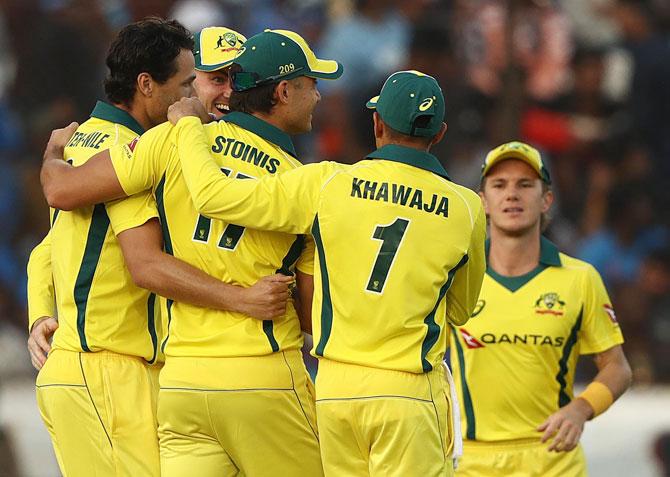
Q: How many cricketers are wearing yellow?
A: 5